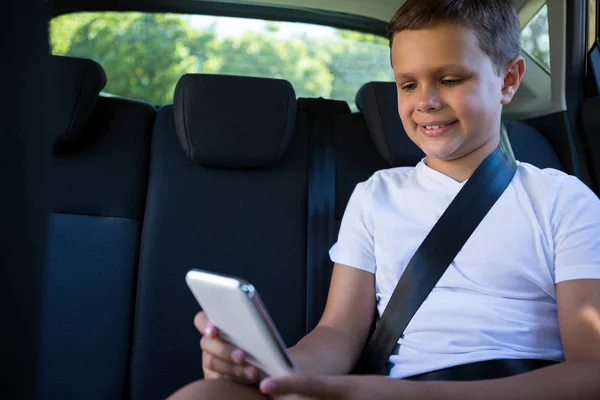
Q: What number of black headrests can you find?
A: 3